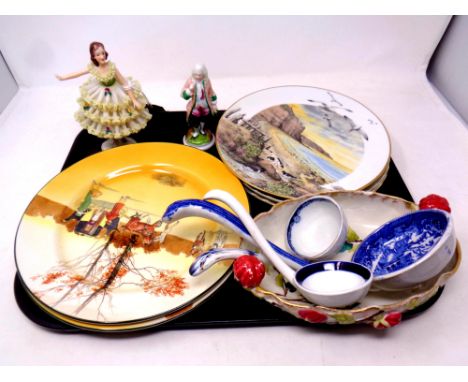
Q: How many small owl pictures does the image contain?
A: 0